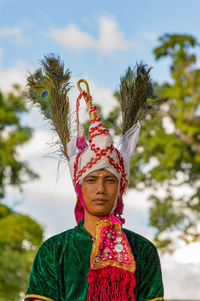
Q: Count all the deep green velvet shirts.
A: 1